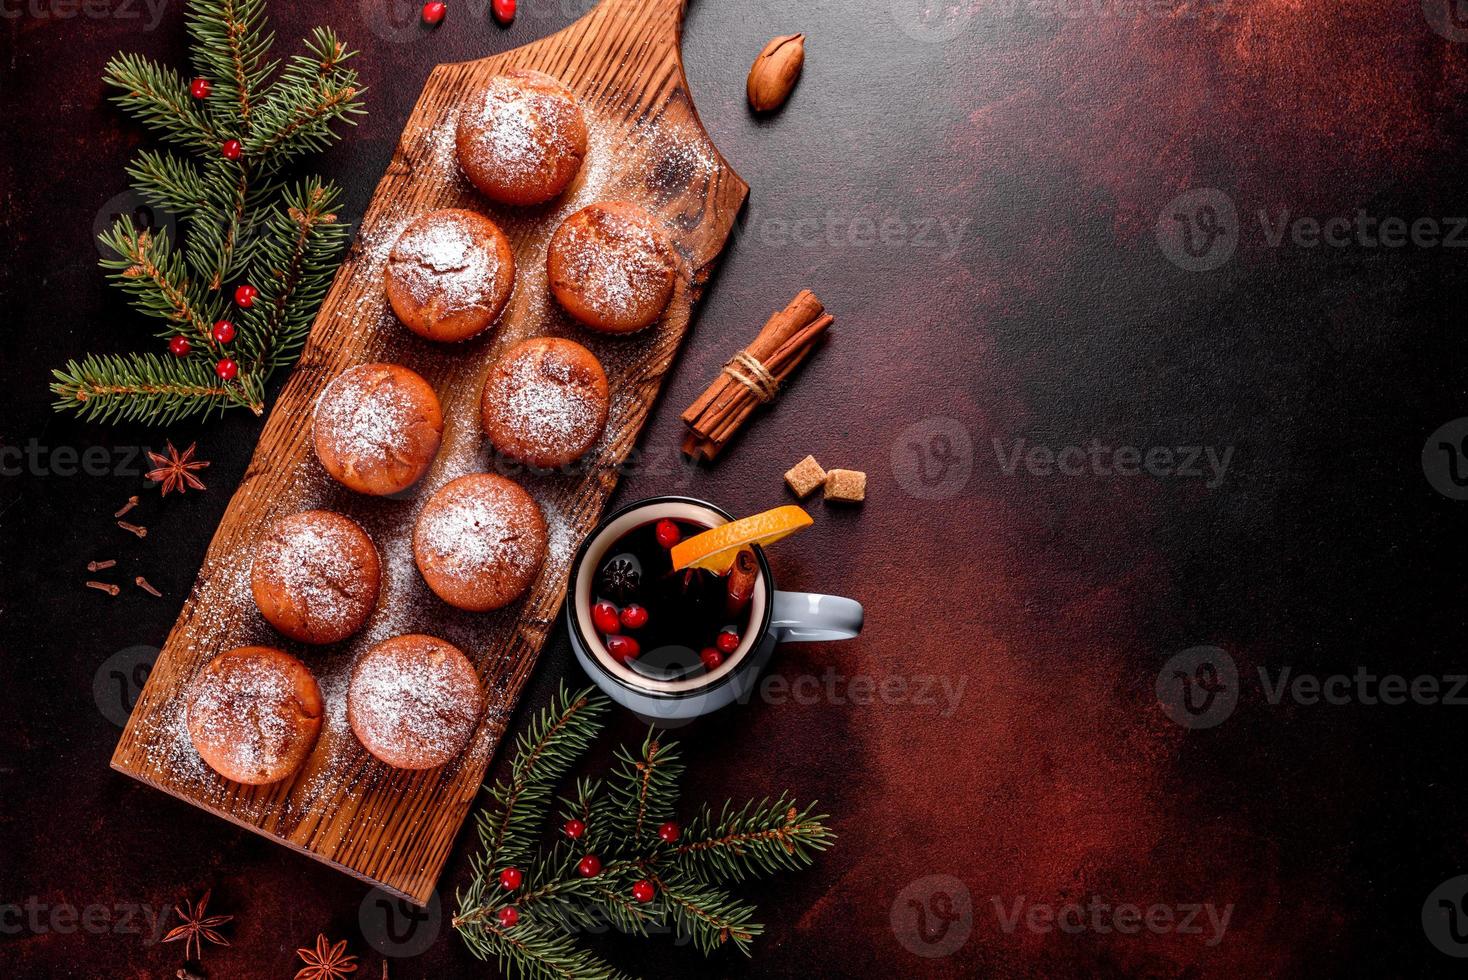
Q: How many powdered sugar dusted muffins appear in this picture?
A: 9